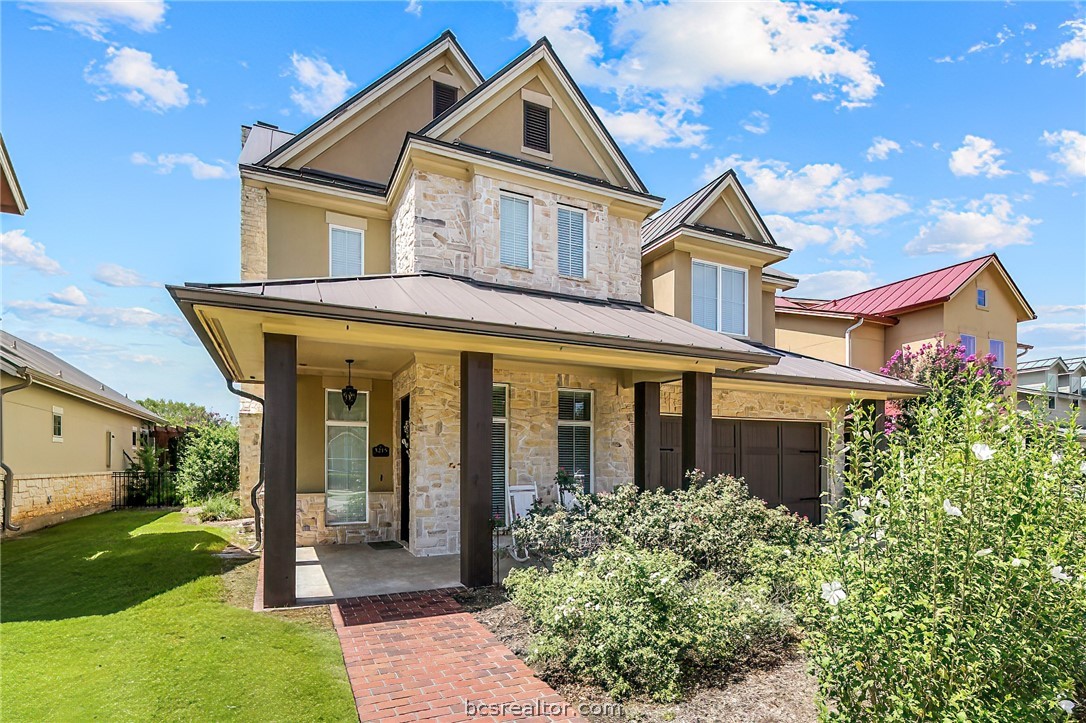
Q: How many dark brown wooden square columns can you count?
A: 5